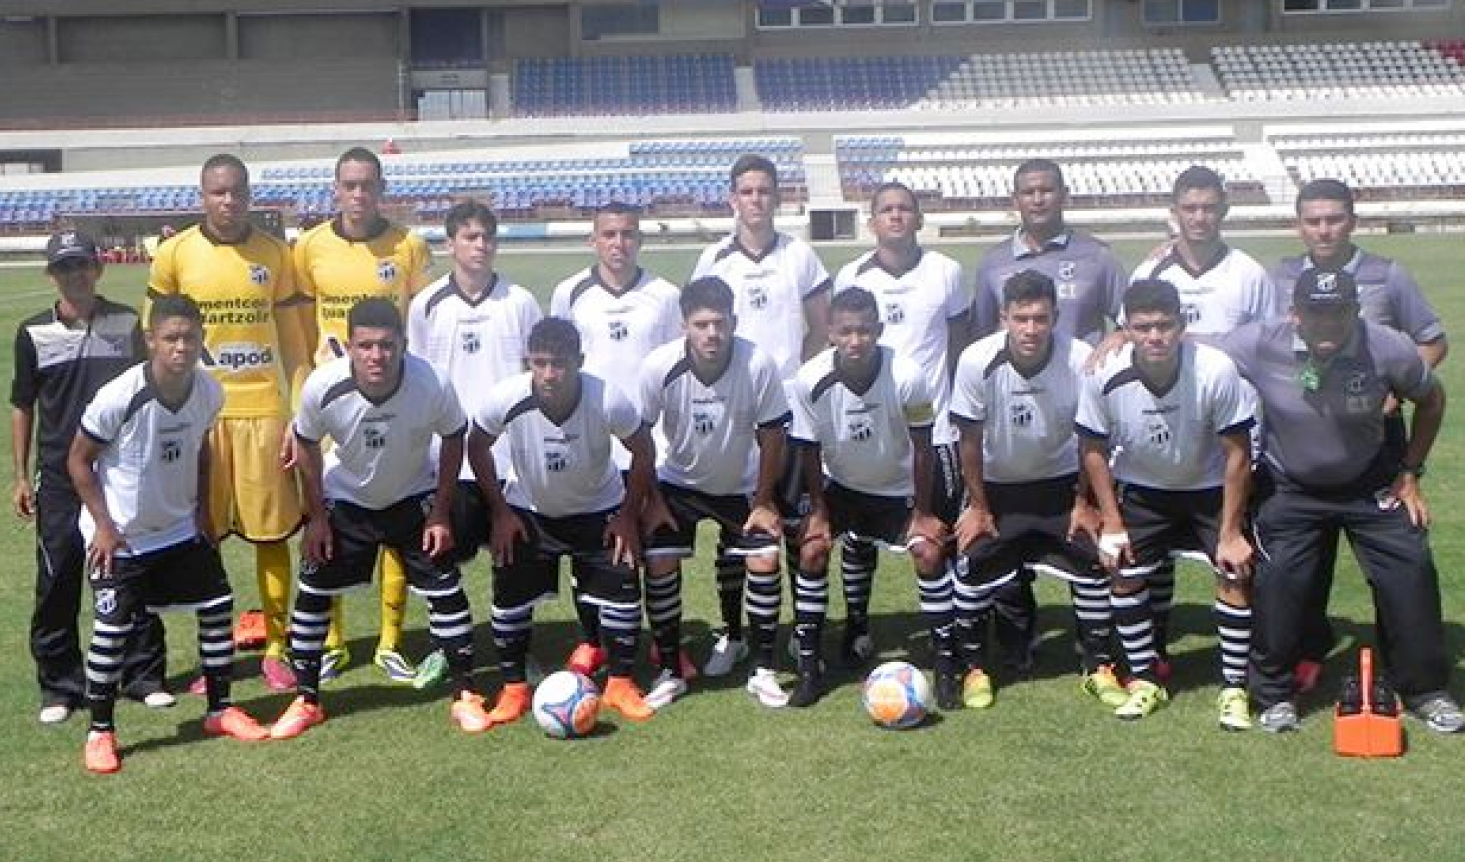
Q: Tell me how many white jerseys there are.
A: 12